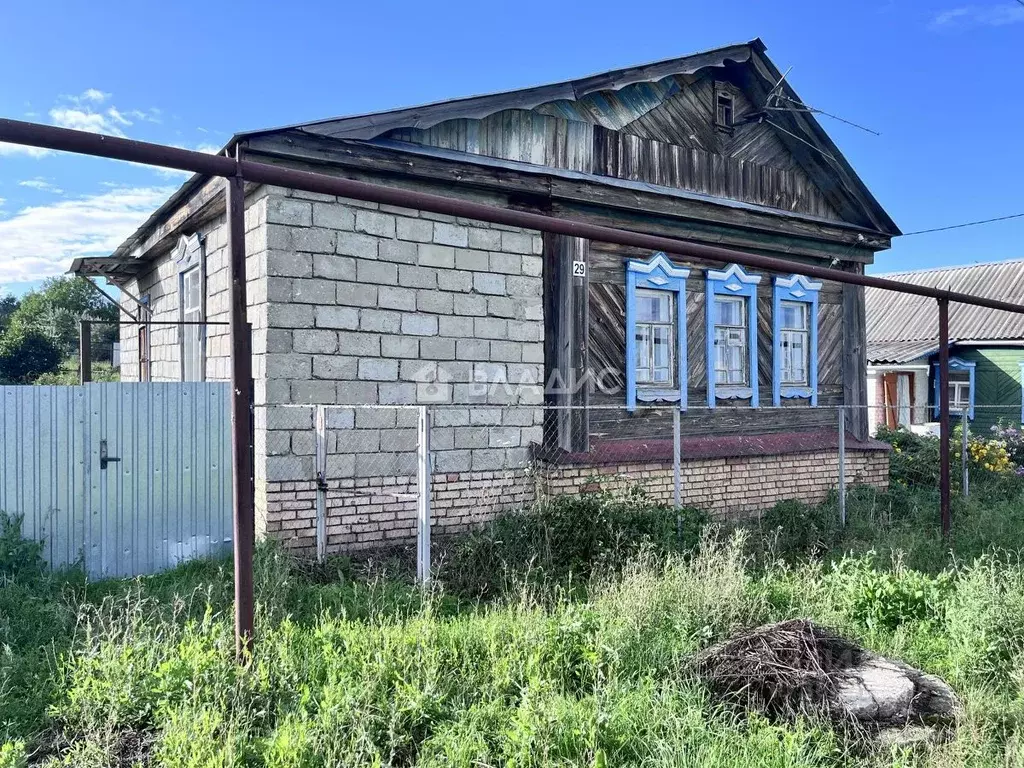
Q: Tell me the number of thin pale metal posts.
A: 5